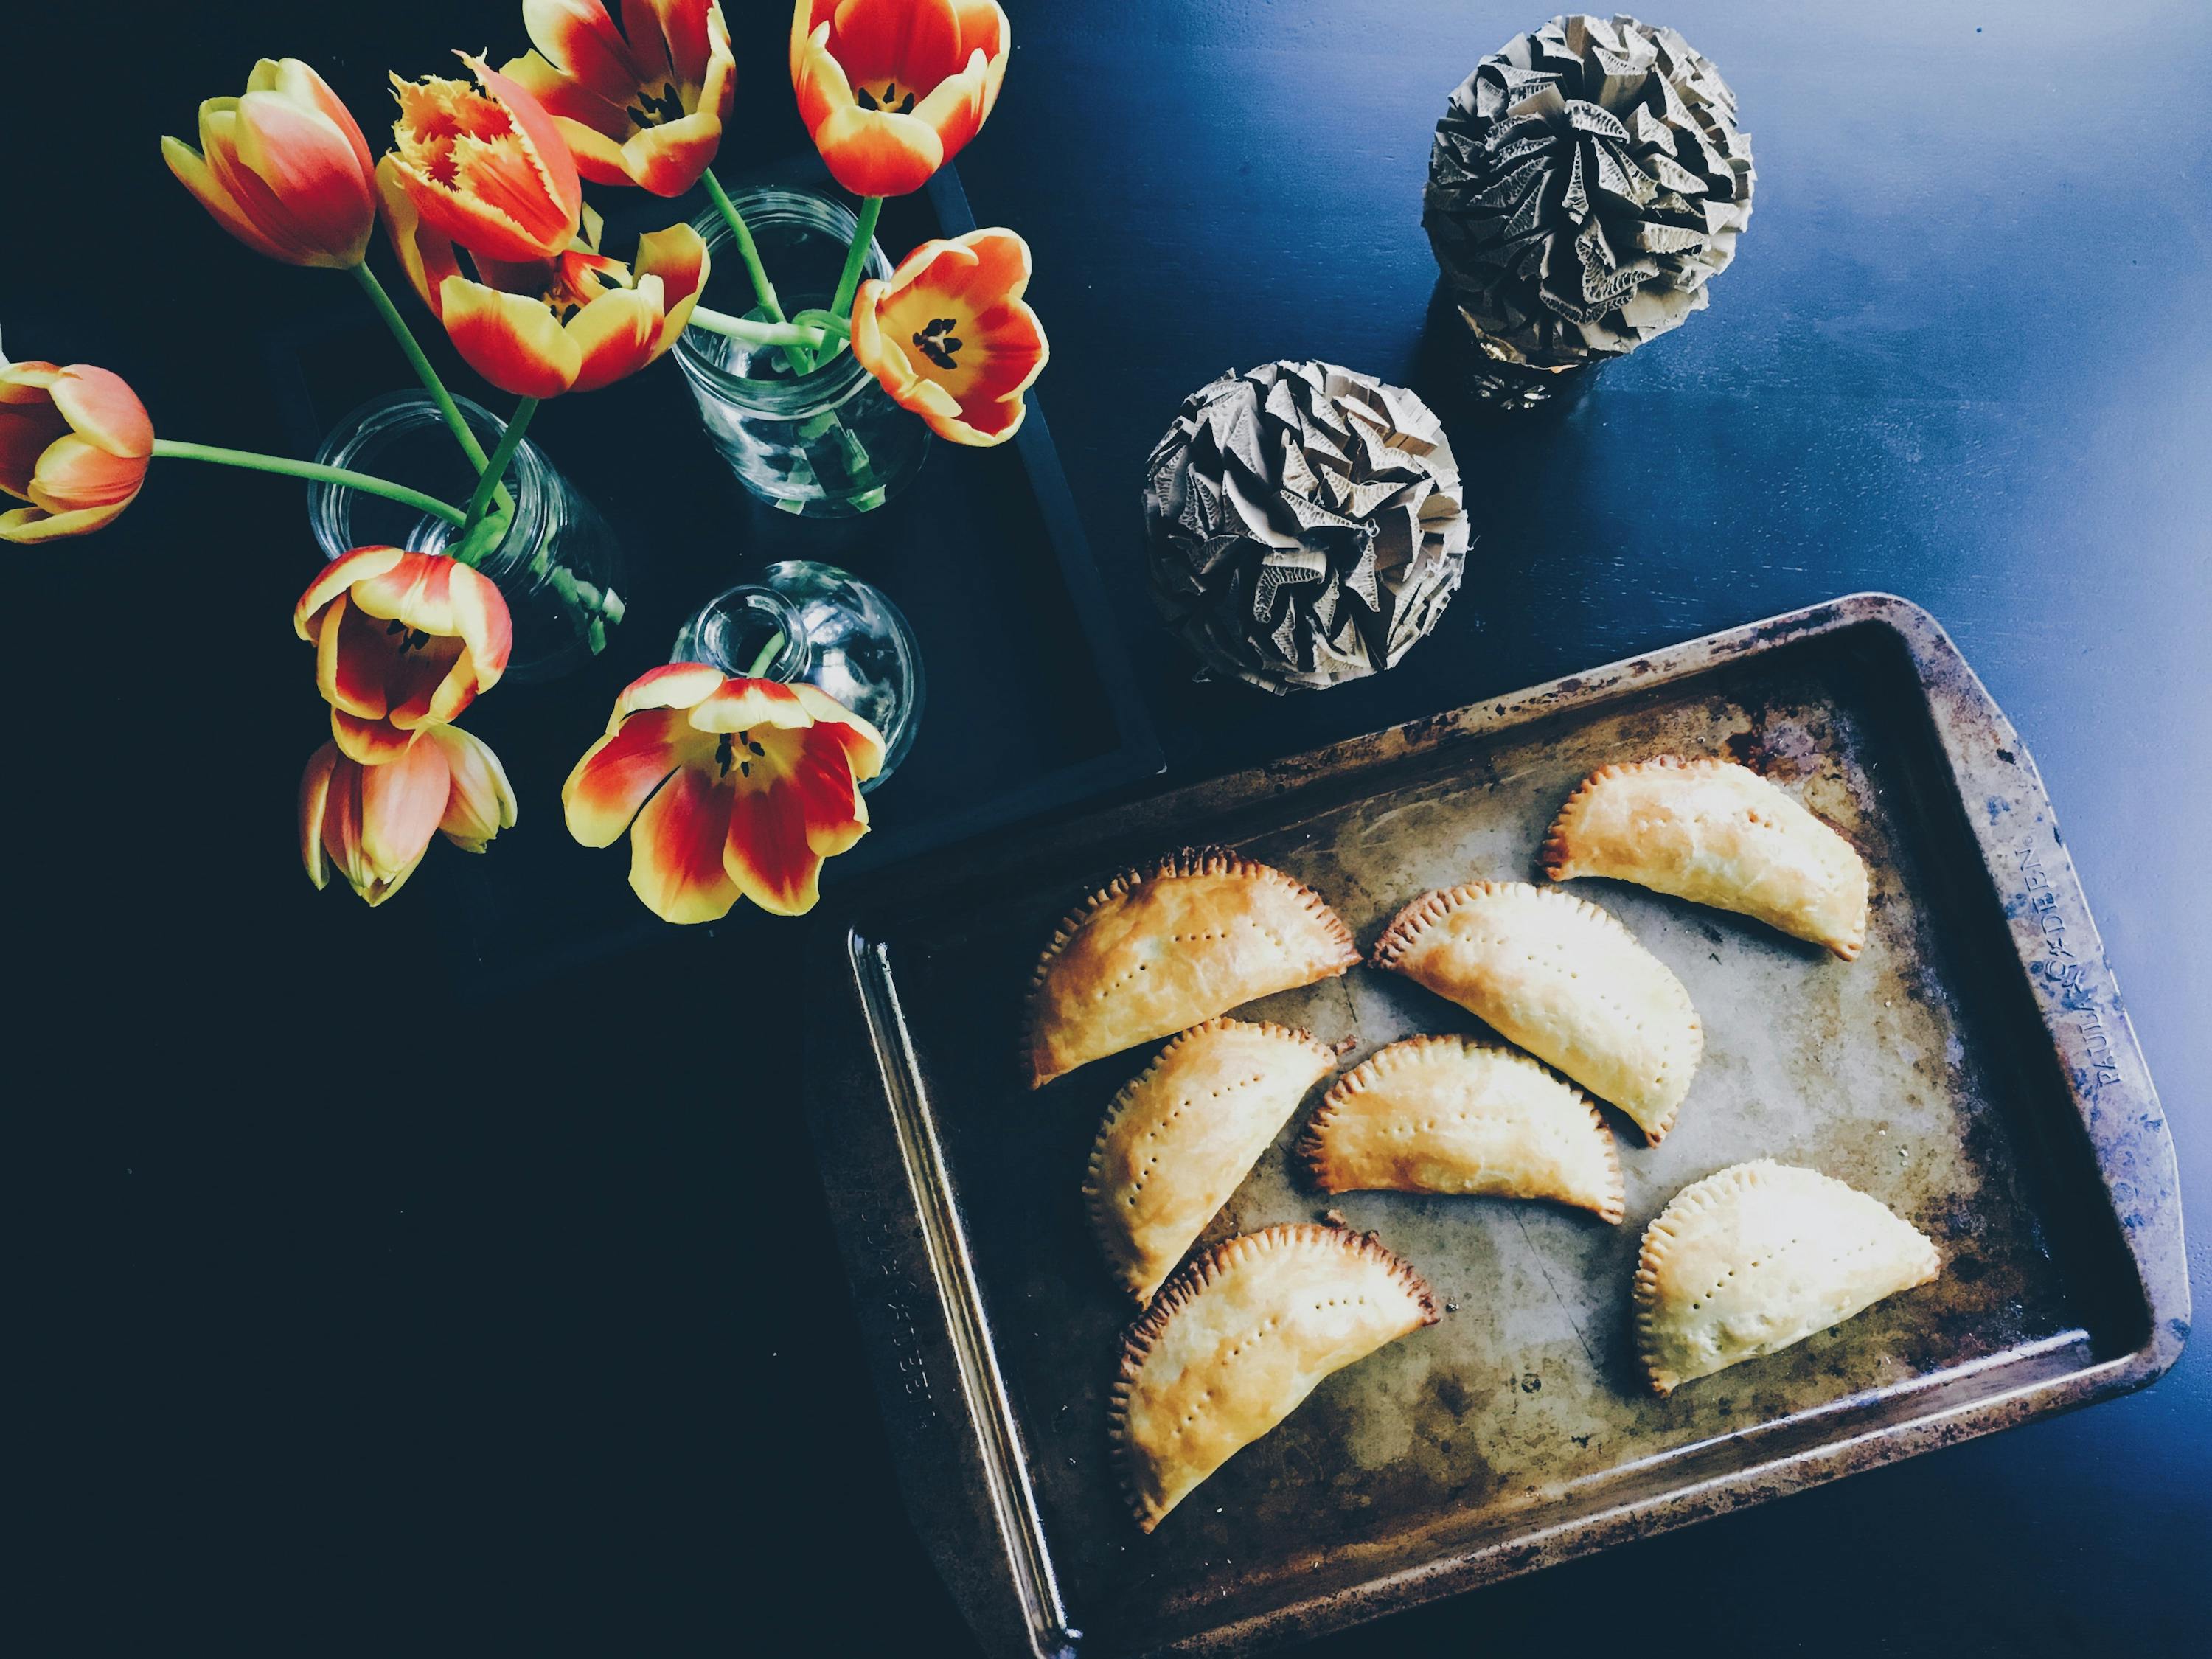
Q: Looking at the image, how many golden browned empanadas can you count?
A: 7